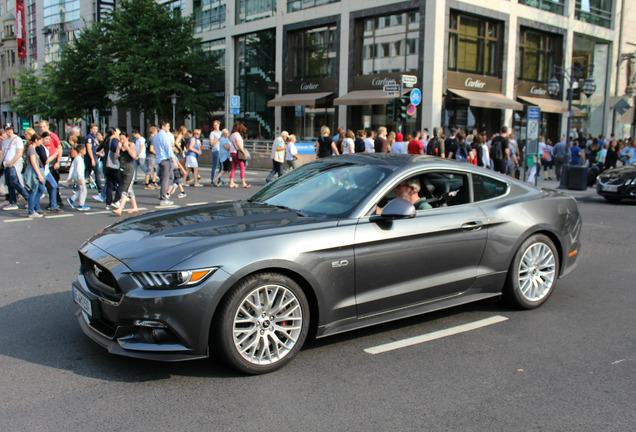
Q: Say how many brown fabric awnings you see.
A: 4